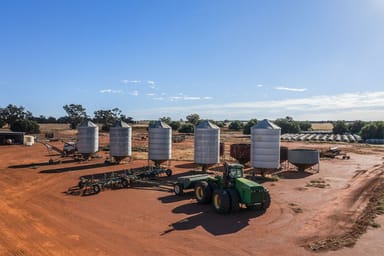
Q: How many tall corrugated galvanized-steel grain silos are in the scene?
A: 5